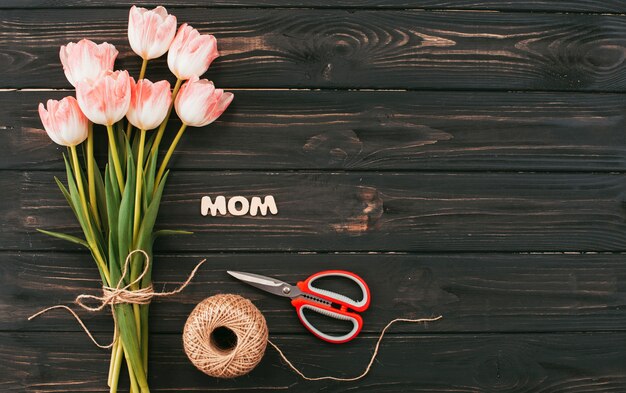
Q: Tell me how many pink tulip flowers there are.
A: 7